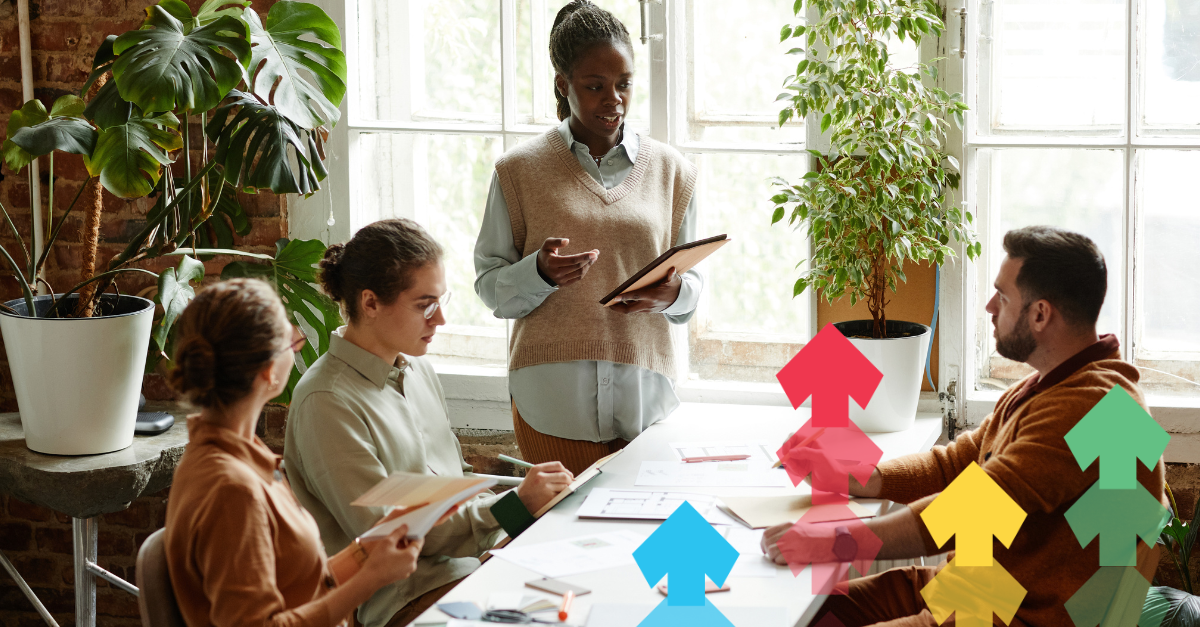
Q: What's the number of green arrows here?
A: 3